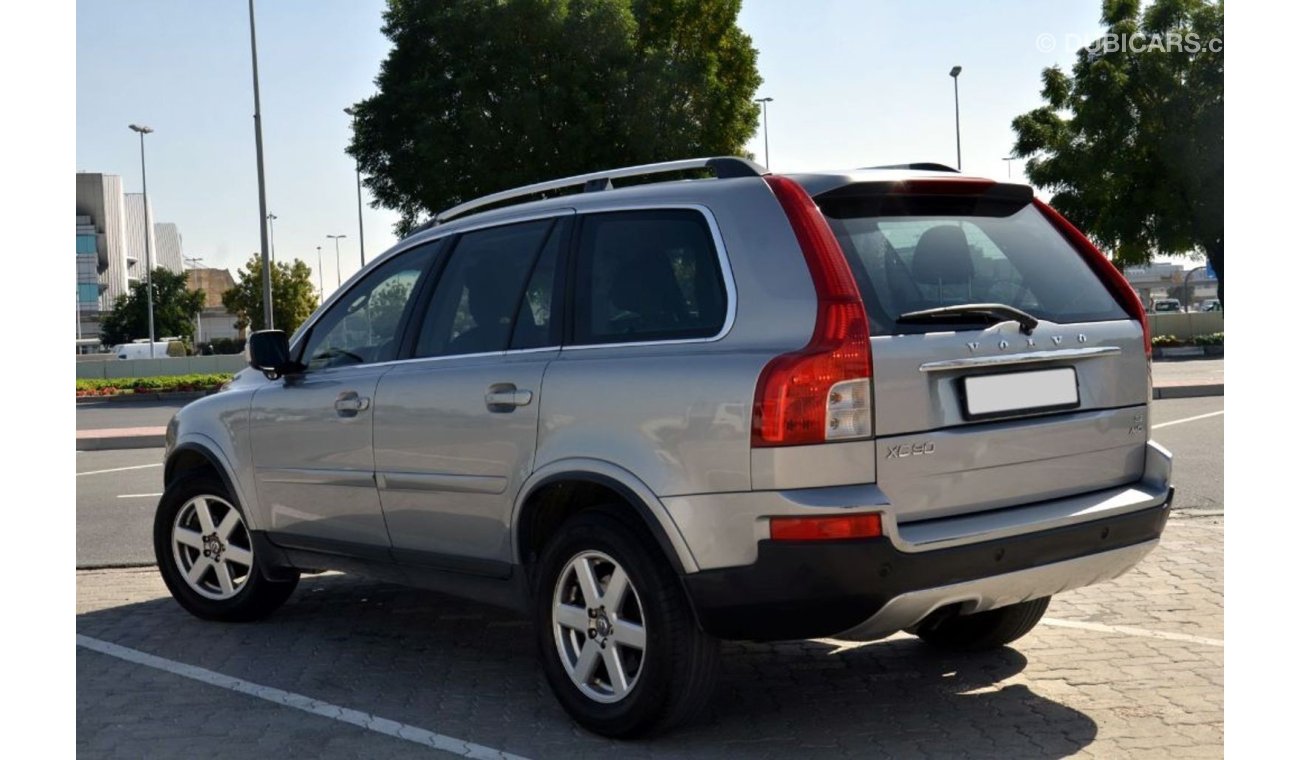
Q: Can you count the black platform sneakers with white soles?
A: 0